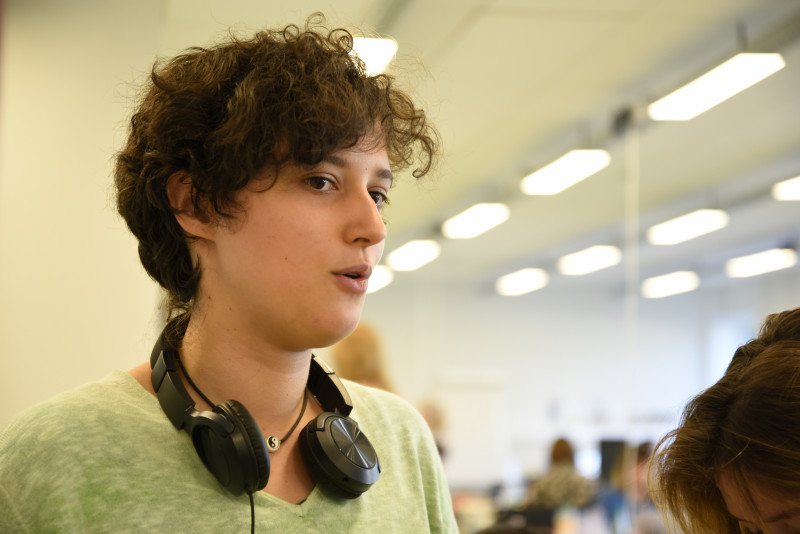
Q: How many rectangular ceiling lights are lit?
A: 12